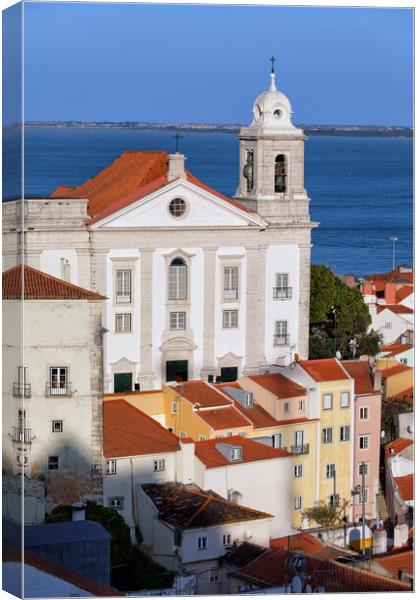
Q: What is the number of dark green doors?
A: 3